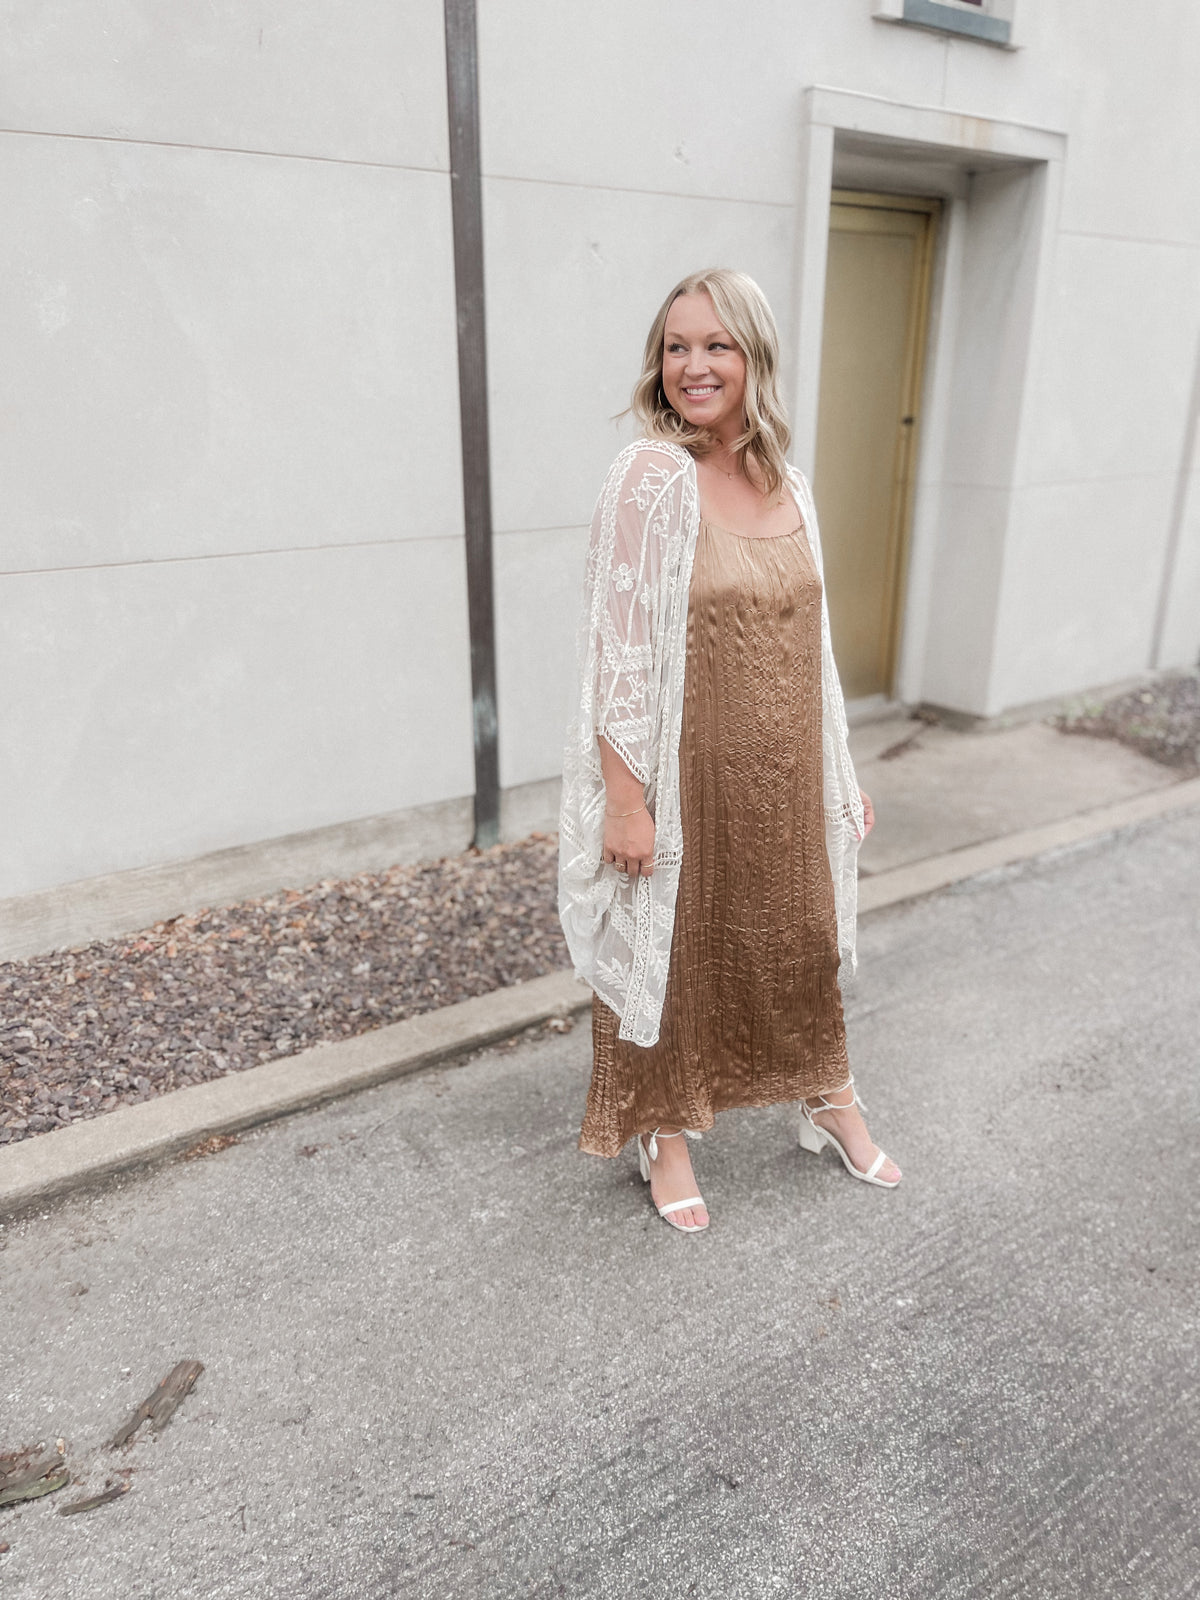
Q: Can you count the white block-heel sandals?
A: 2